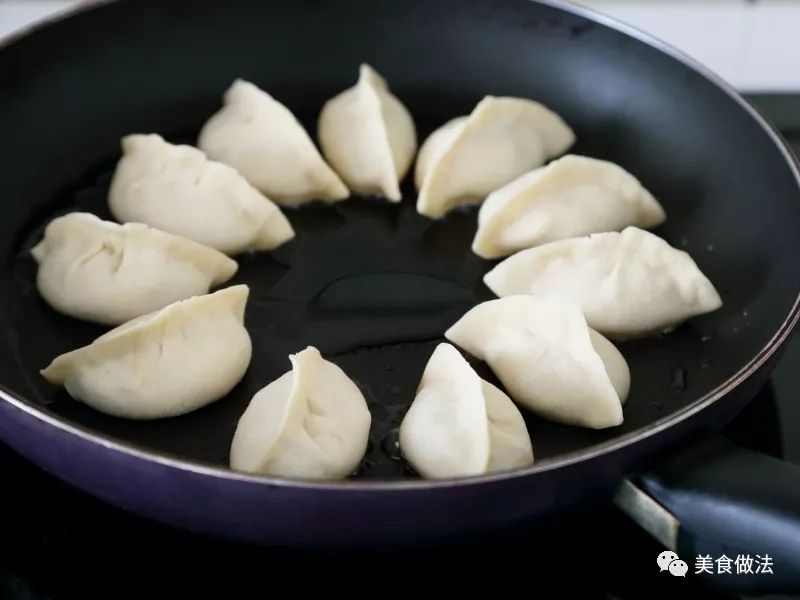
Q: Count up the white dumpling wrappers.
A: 11